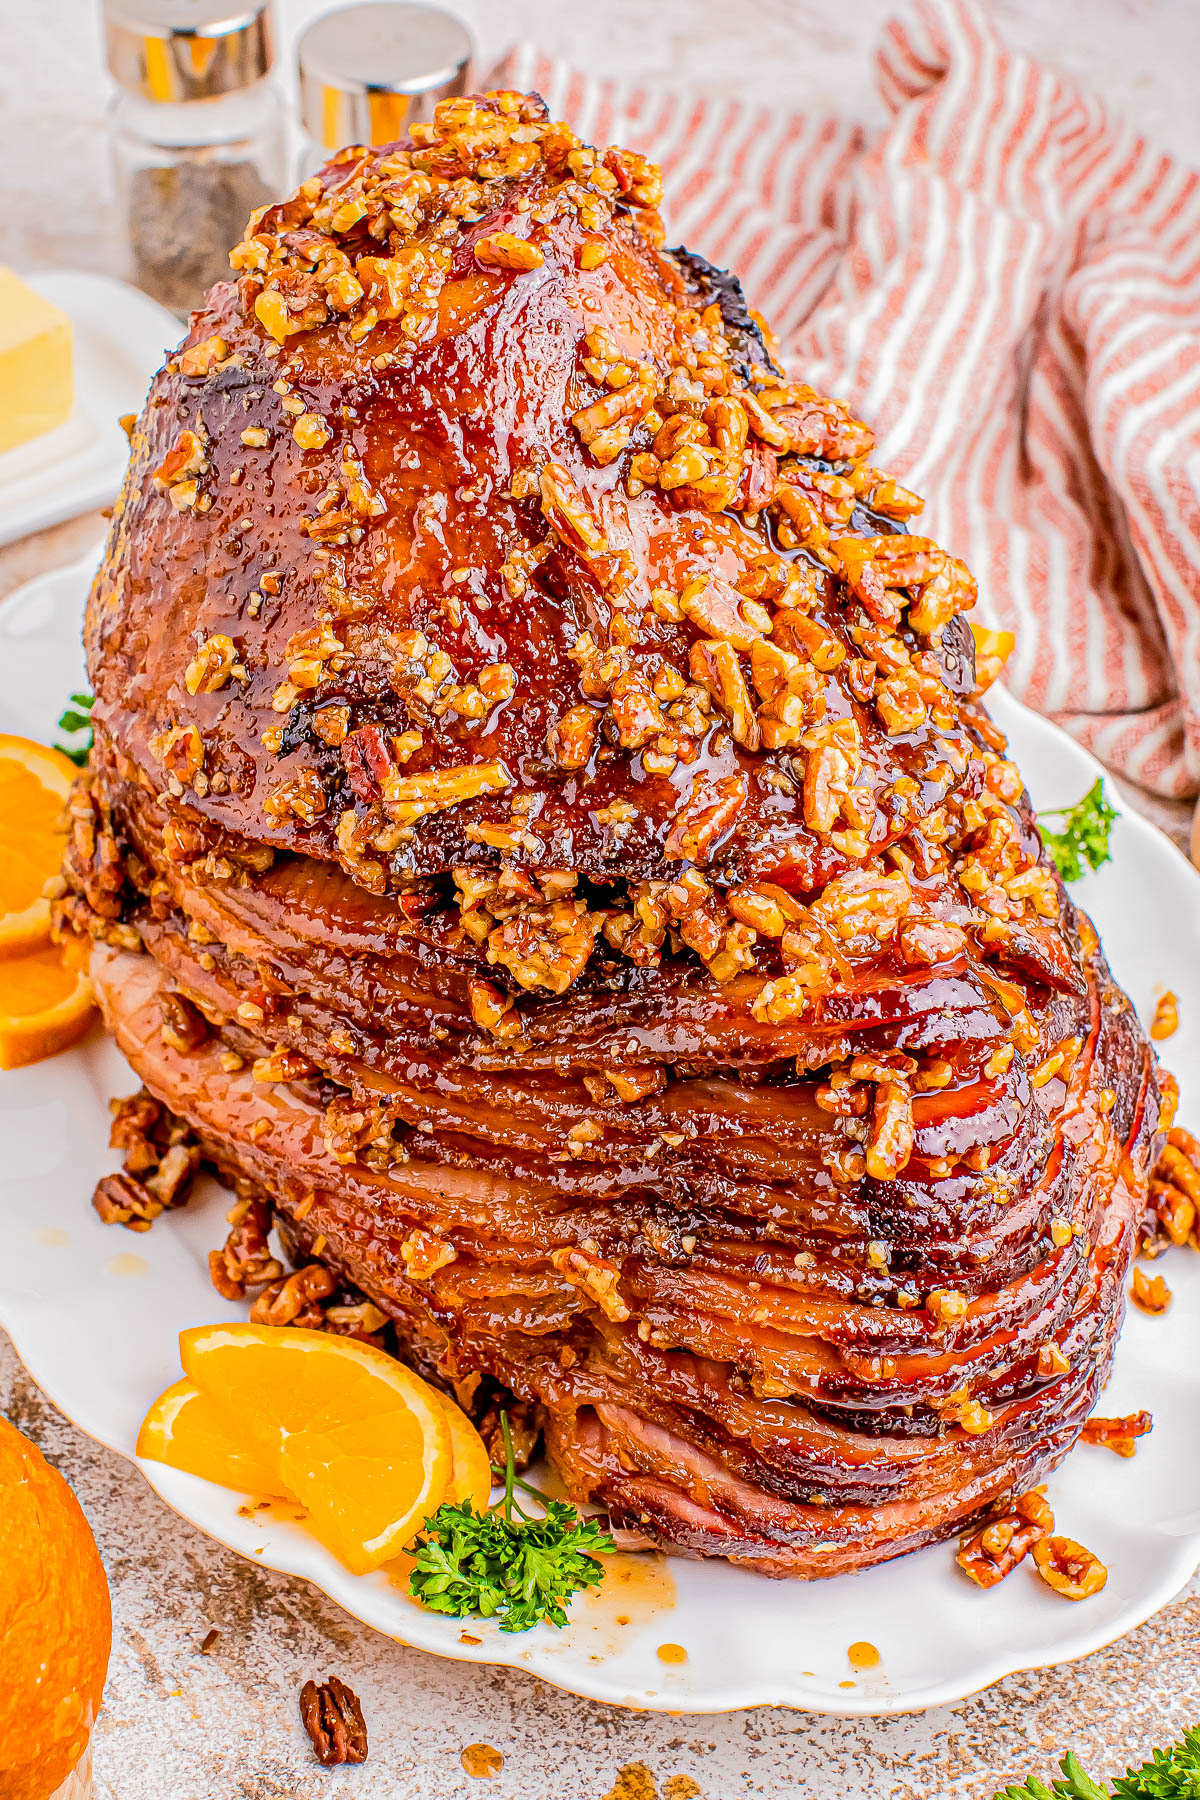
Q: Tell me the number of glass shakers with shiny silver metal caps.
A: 2